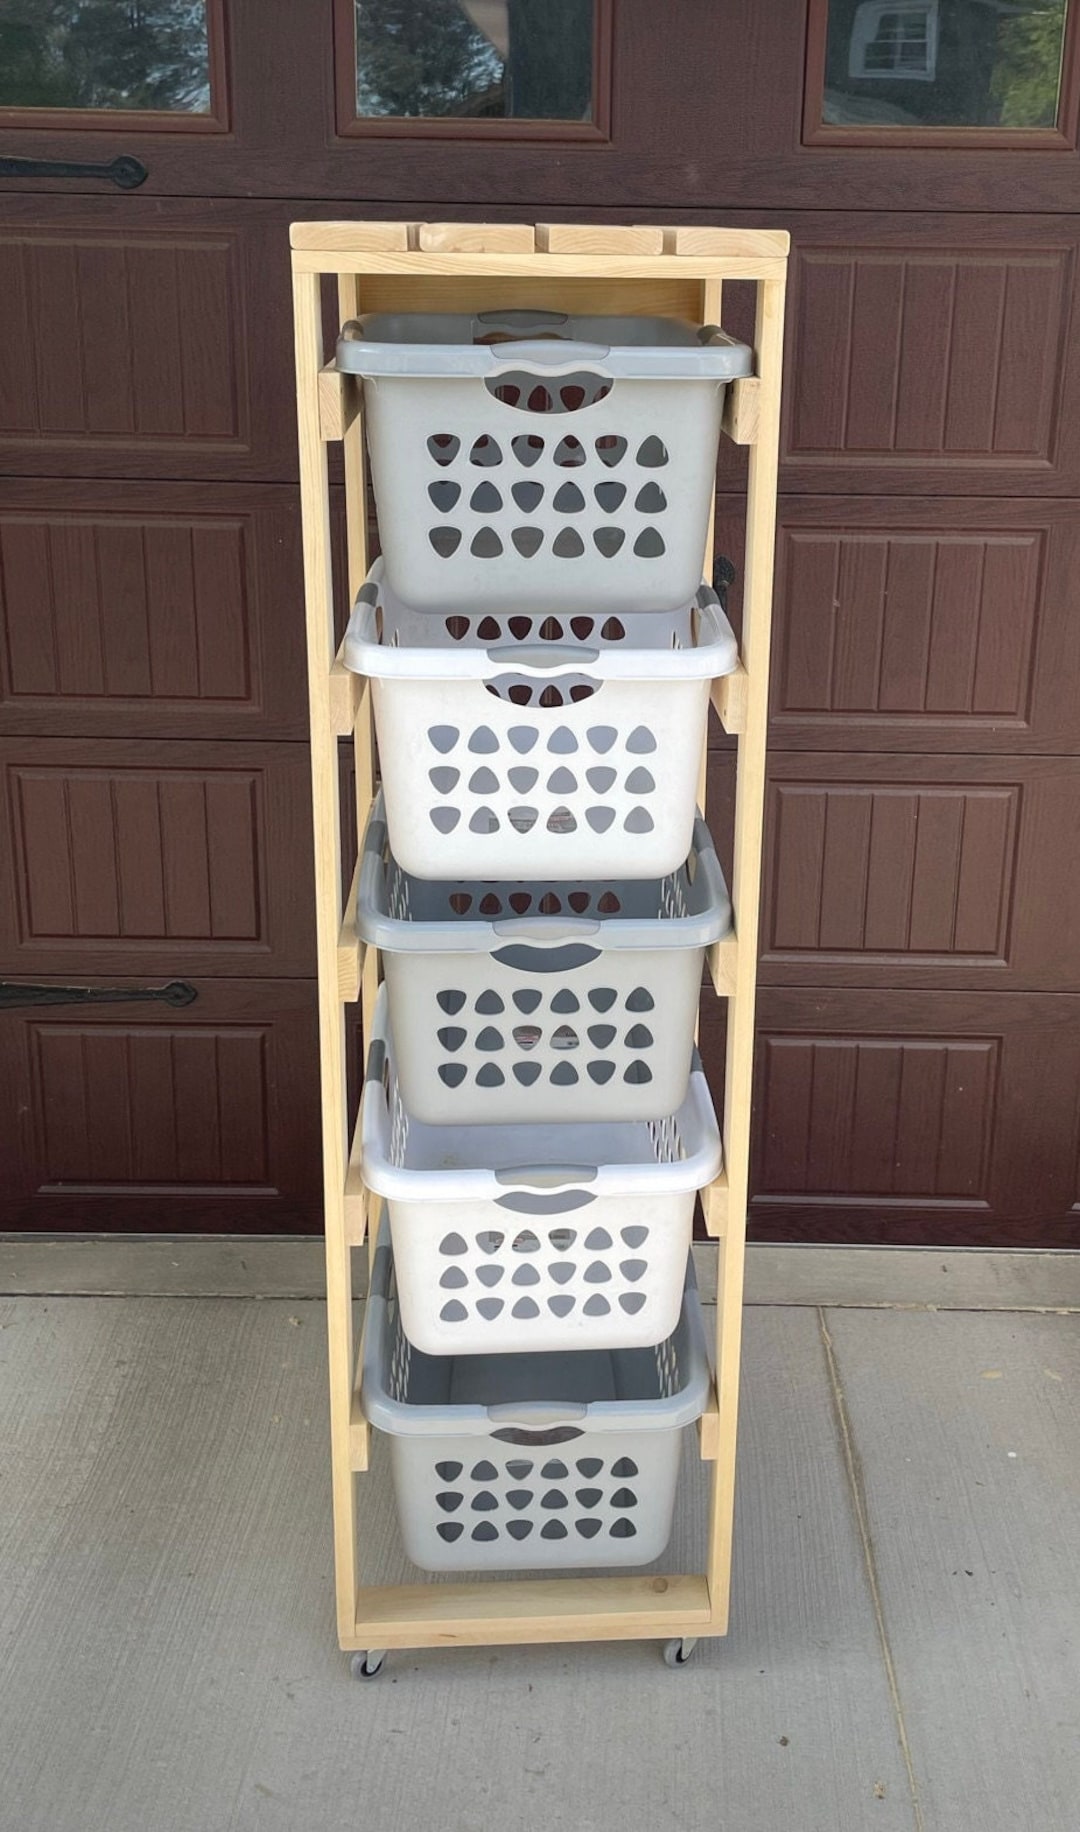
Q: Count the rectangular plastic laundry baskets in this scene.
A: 5